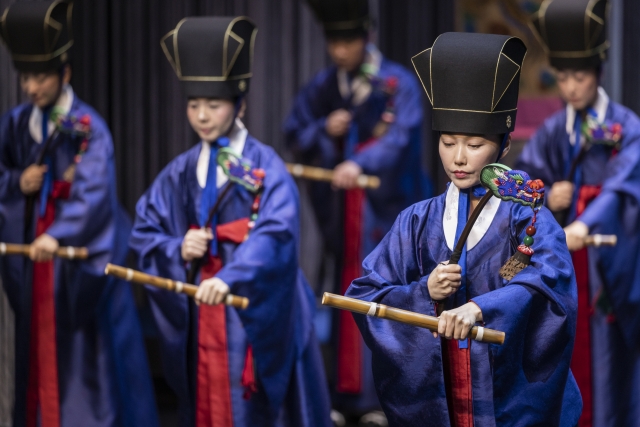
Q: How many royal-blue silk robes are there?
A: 5